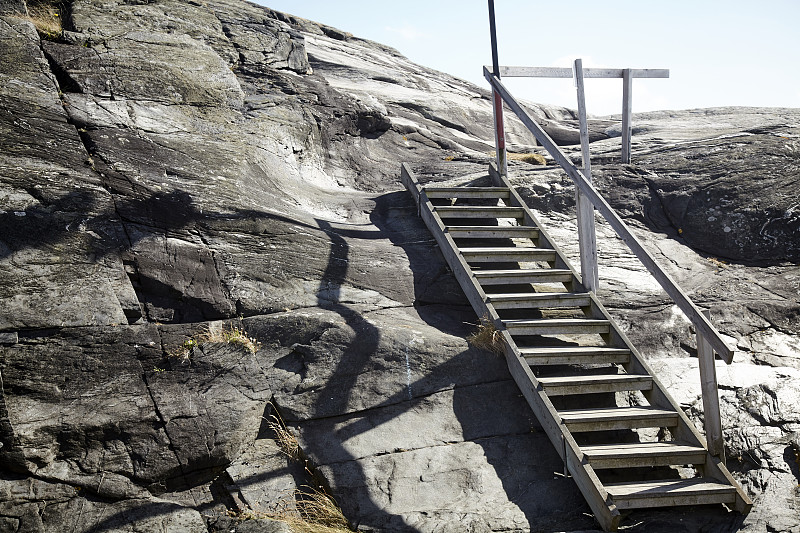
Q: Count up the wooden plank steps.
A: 12